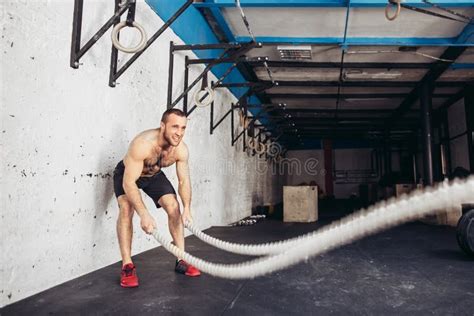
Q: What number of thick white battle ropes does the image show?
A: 2